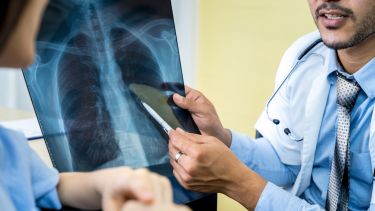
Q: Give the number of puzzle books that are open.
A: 0